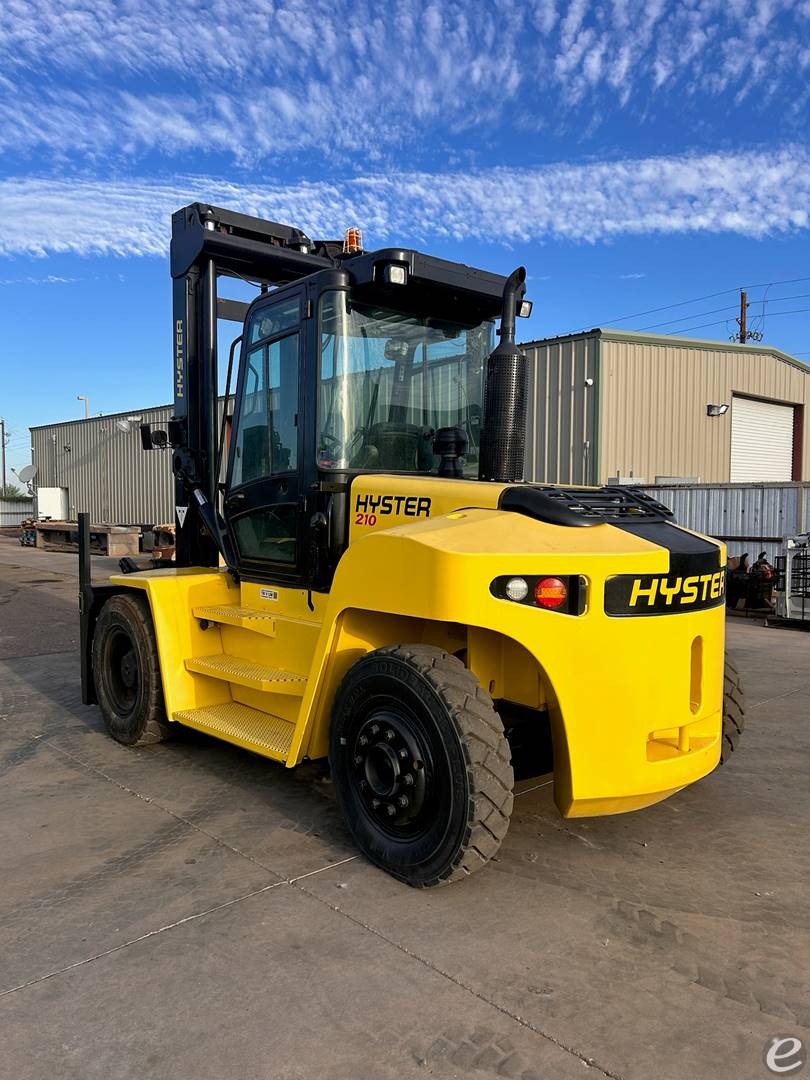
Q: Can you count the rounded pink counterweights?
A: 0